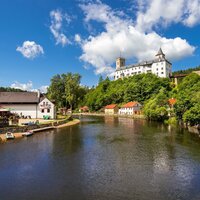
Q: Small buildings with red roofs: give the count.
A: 4